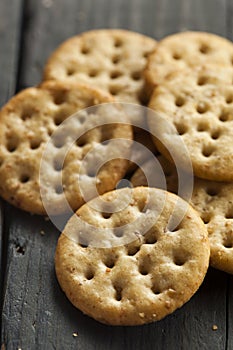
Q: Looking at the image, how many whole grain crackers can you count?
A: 6